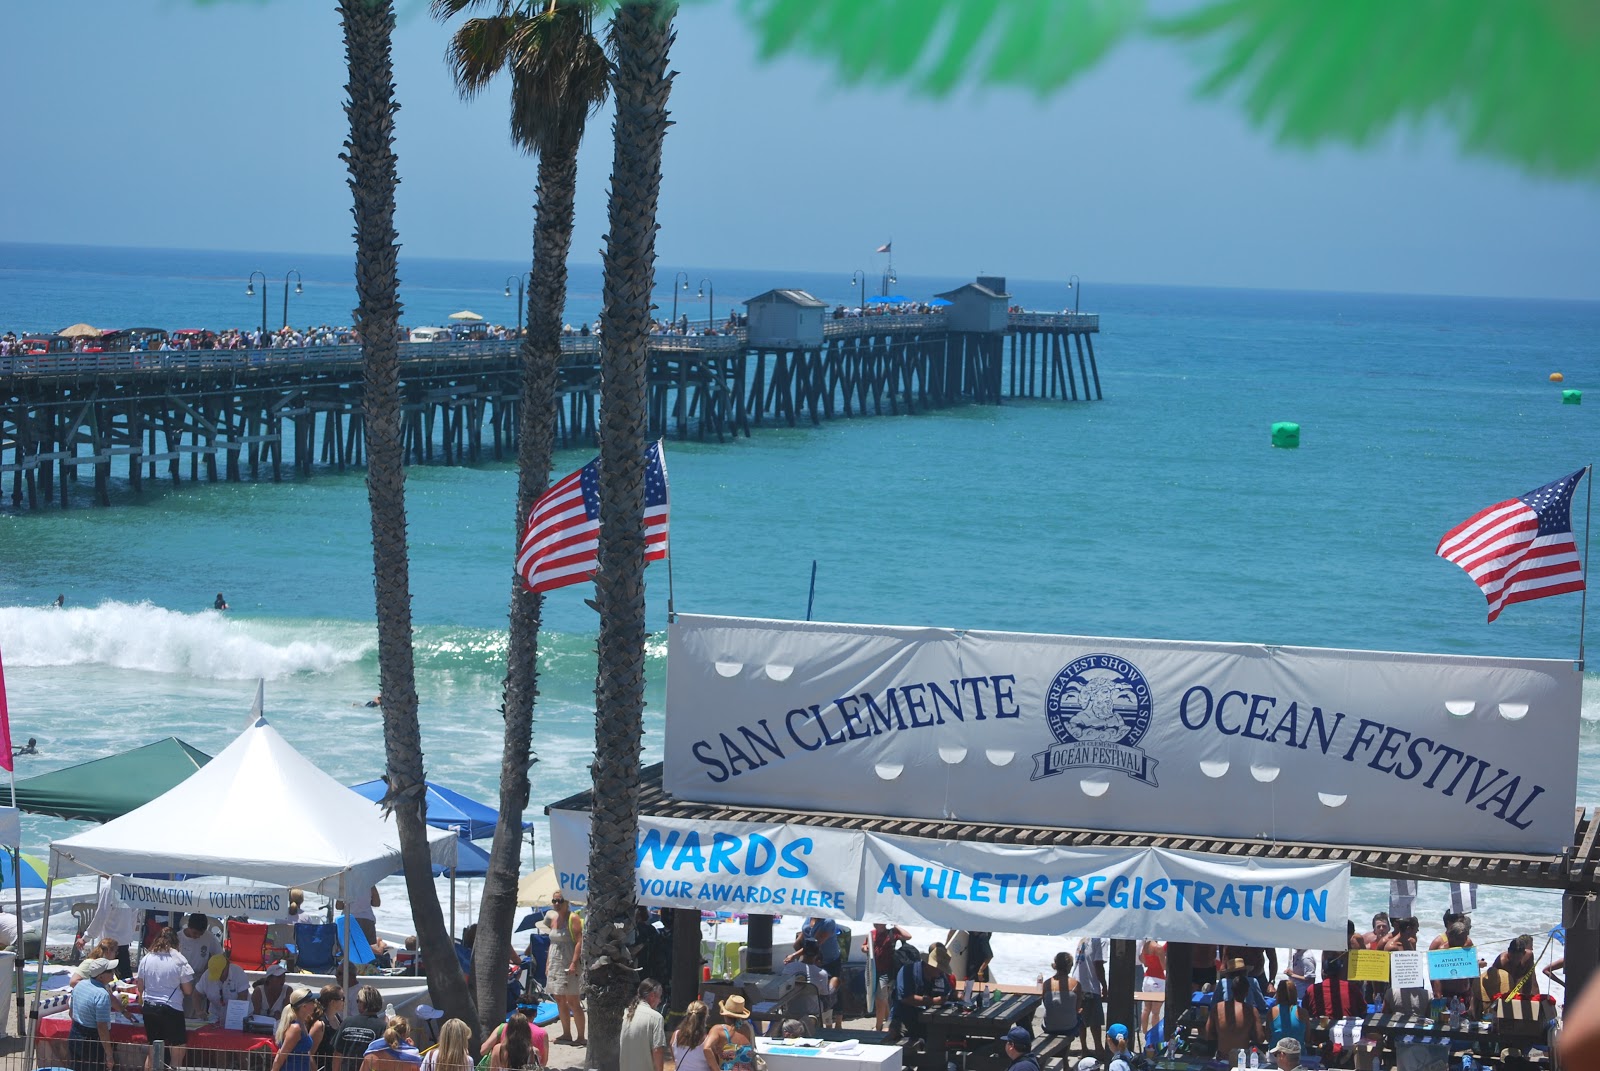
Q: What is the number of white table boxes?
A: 1